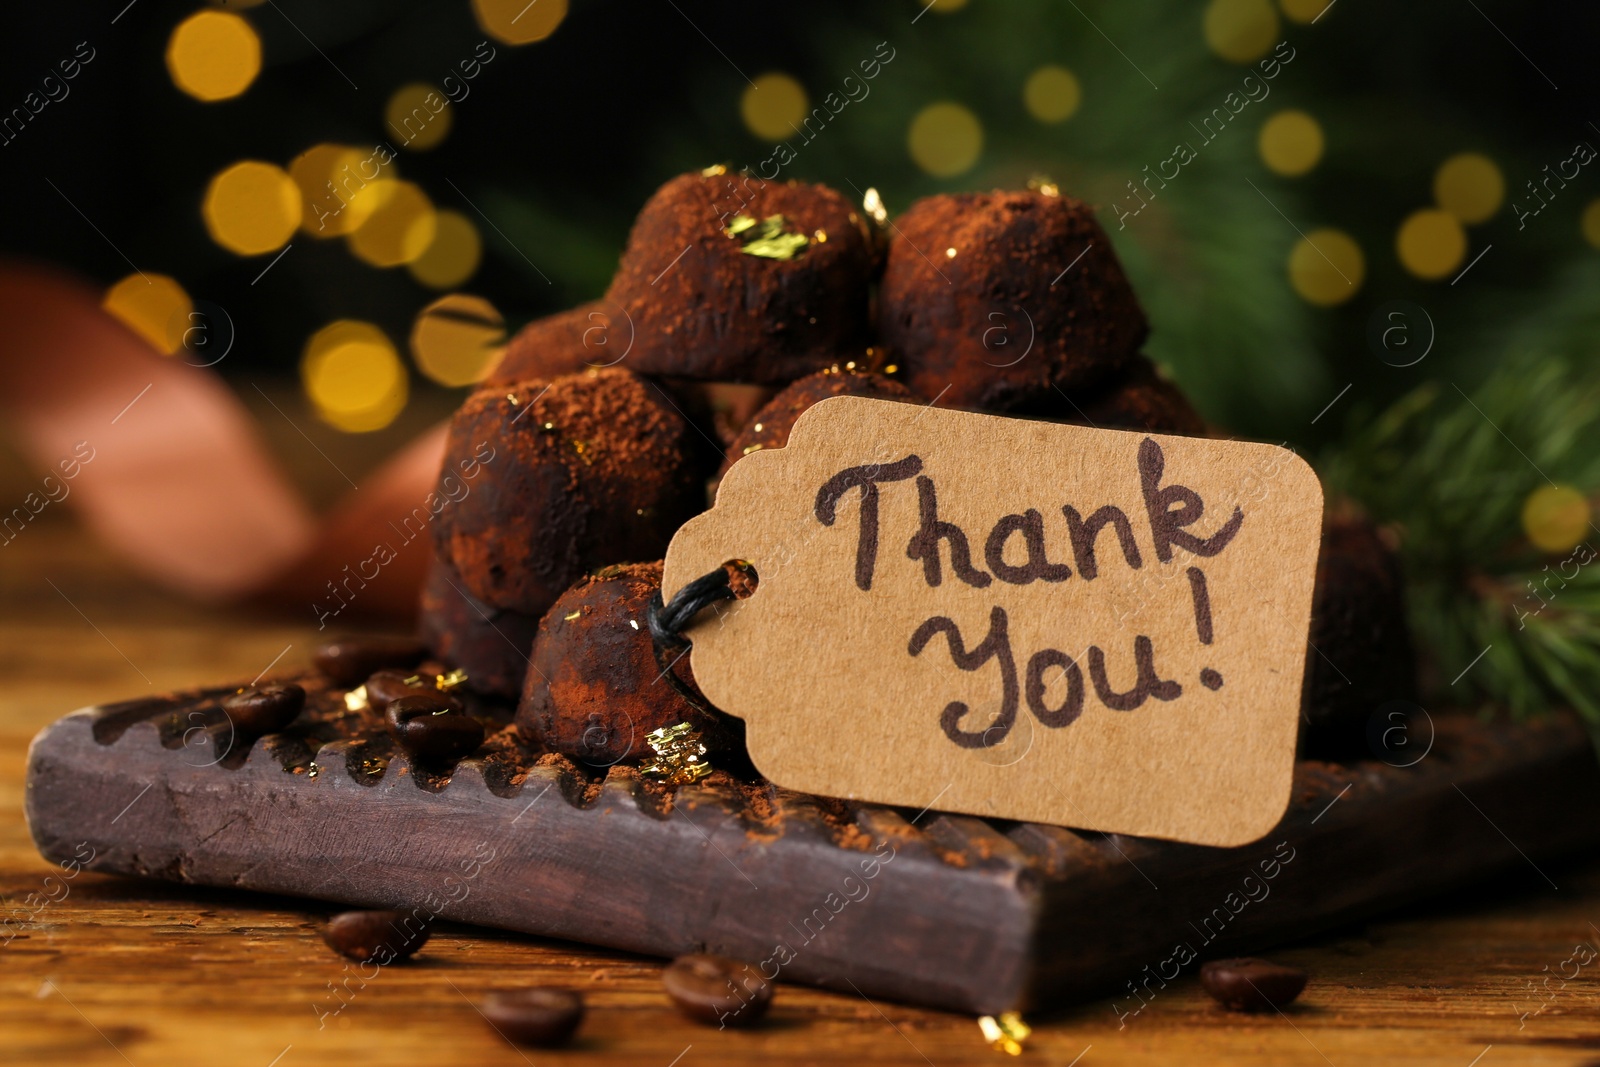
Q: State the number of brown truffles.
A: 9